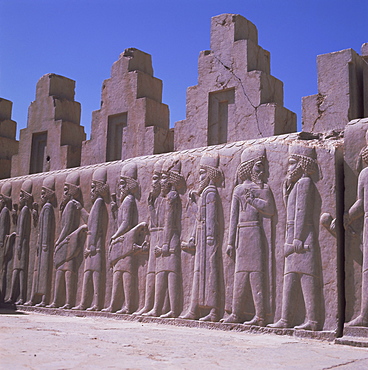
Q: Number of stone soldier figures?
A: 12